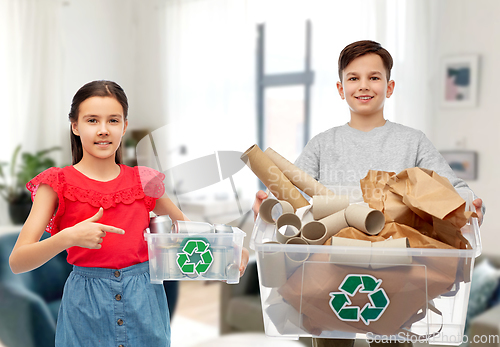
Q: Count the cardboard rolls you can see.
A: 11